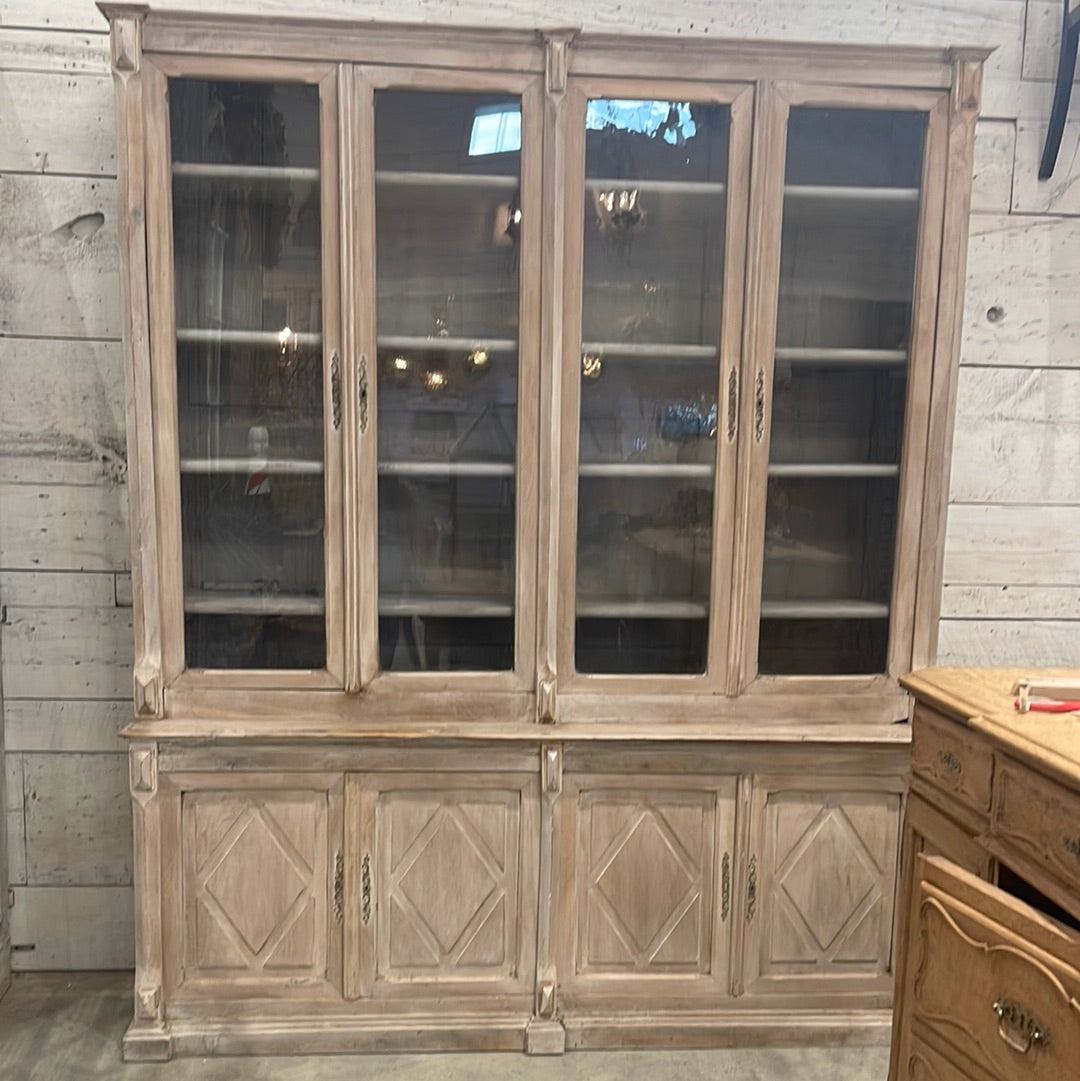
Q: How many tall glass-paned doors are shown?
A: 4